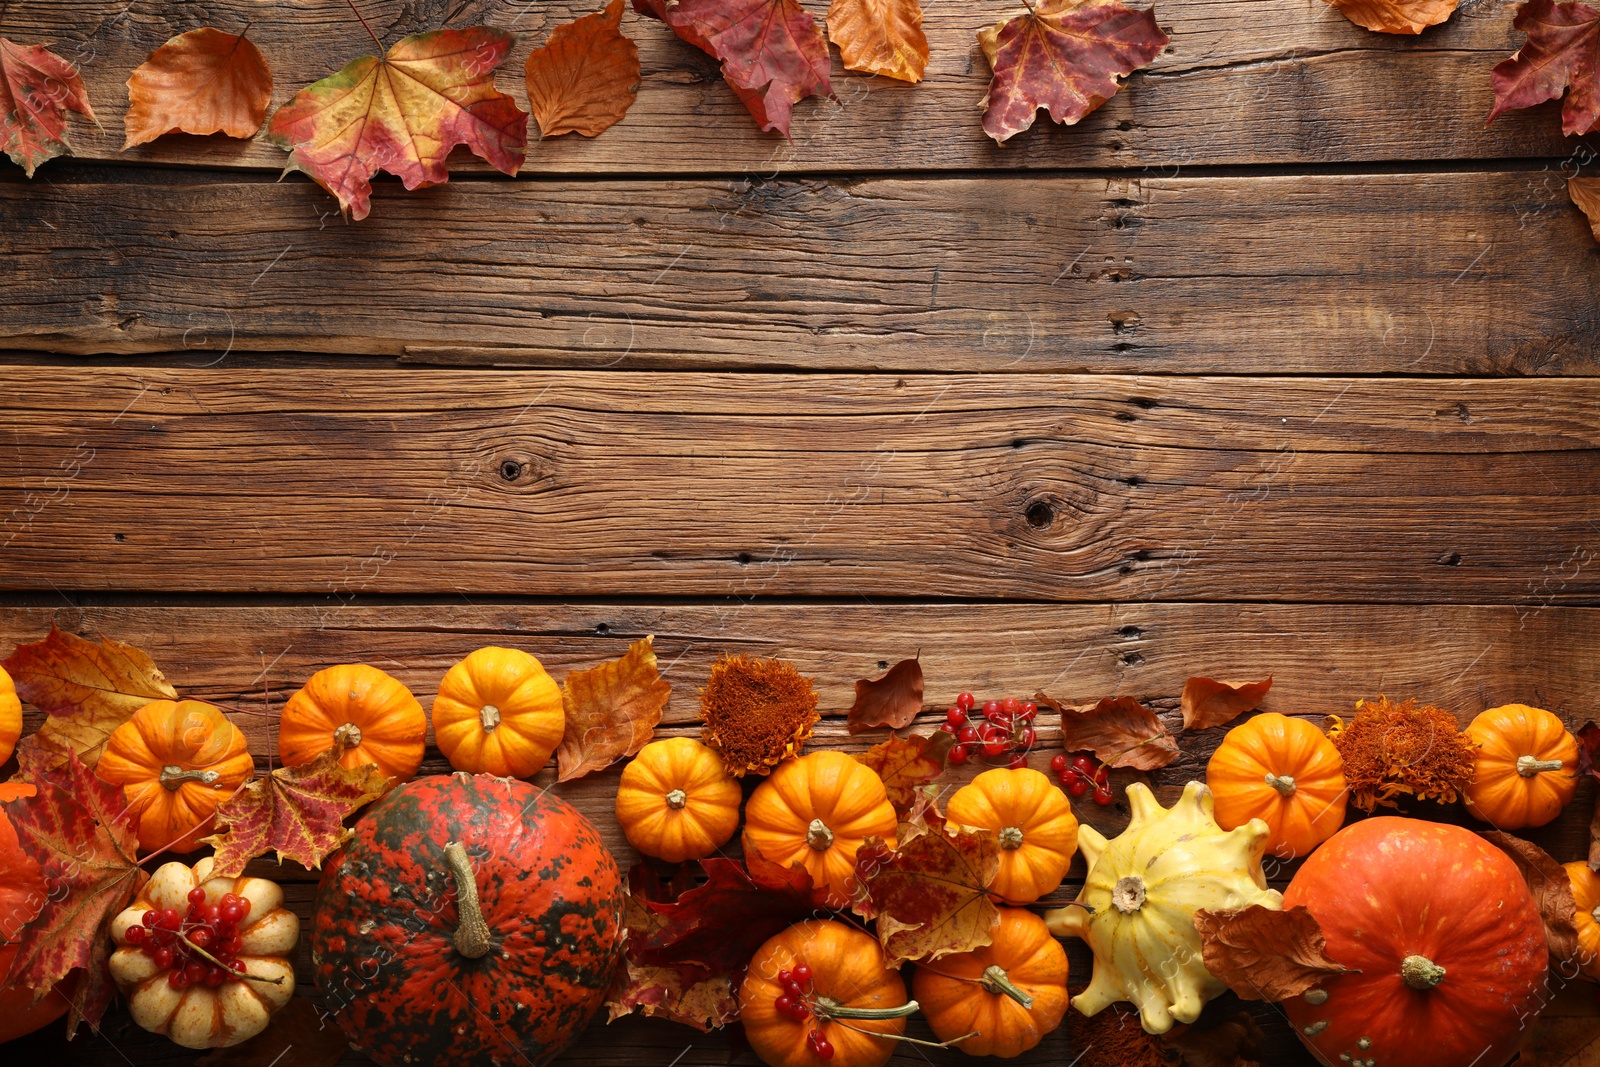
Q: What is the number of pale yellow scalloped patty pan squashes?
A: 1